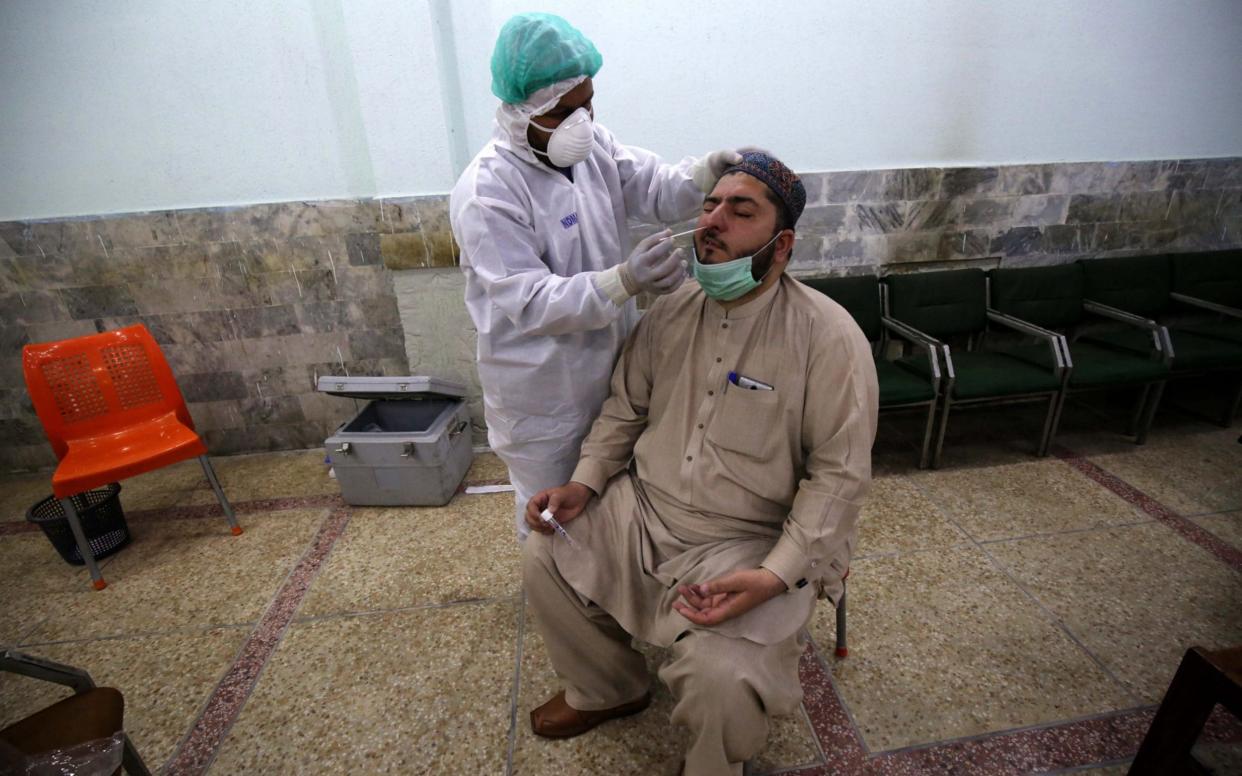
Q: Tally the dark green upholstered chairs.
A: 5